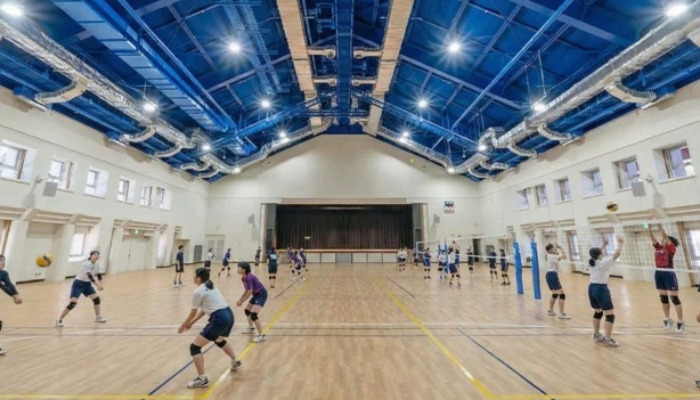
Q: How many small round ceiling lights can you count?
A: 14